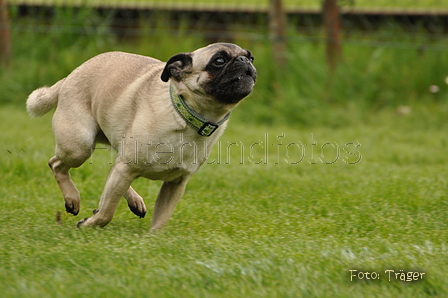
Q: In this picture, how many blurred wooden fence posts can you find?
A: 3